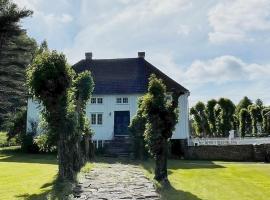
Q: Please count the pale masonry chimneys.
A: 2